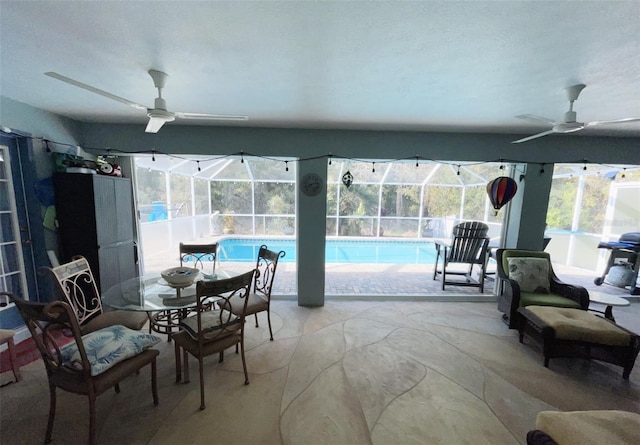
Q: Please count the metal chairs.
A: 5